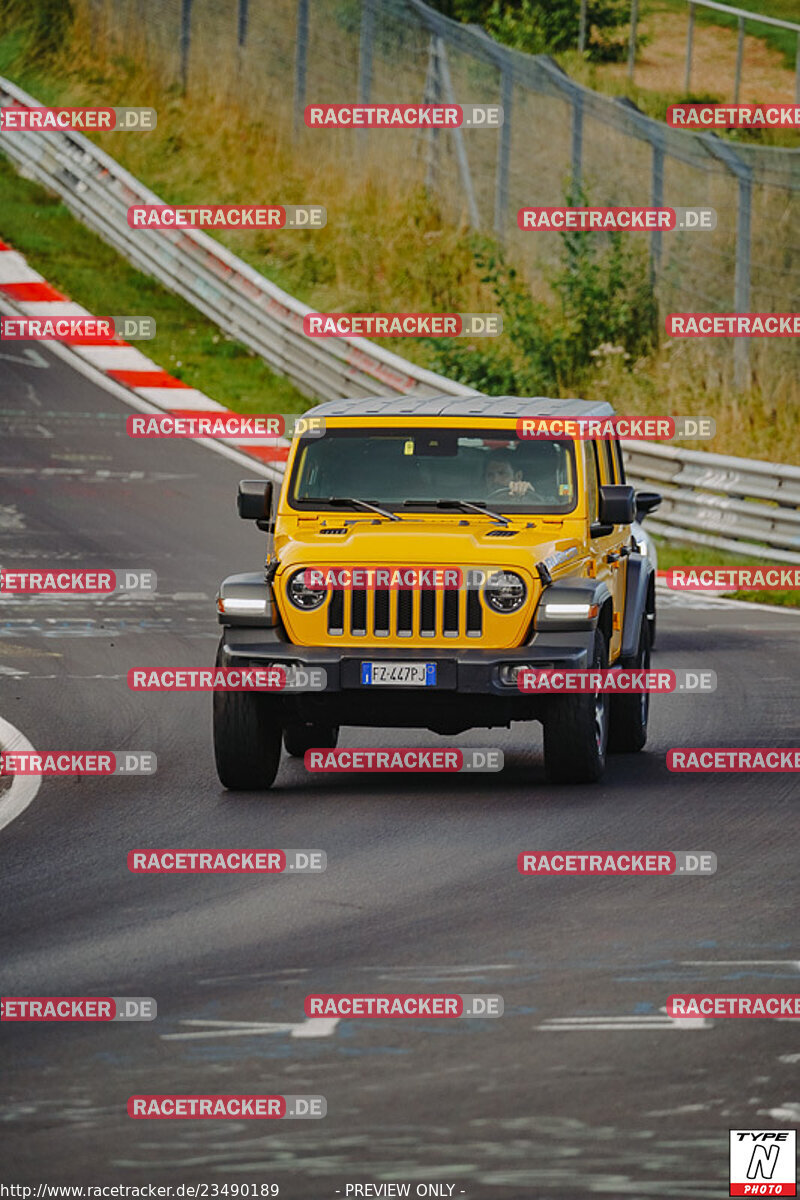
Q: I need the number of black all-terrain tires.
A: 4